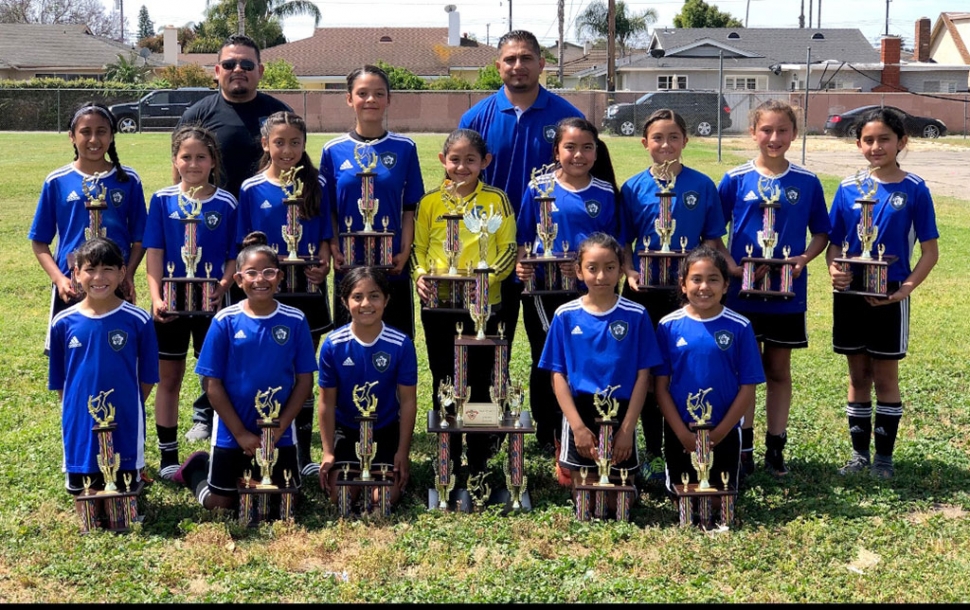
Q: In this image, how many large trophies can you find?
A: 1